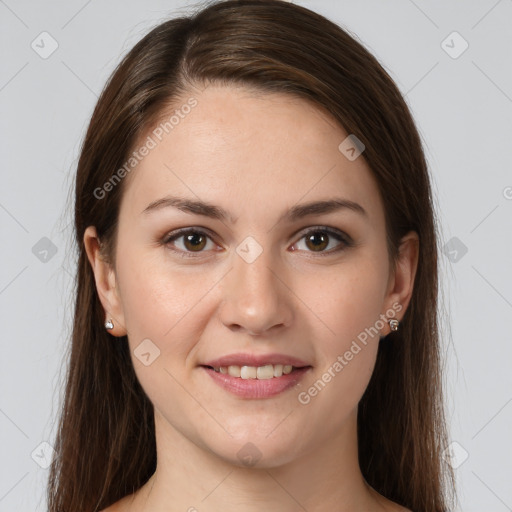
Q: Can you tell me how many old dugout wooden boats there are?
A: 0